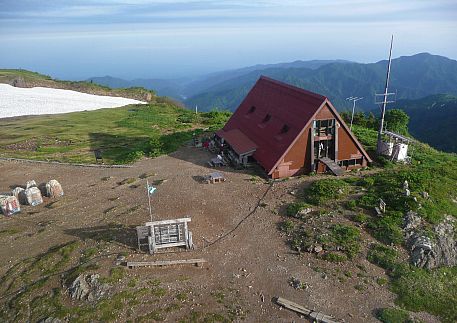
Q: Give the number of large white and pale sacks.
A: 5